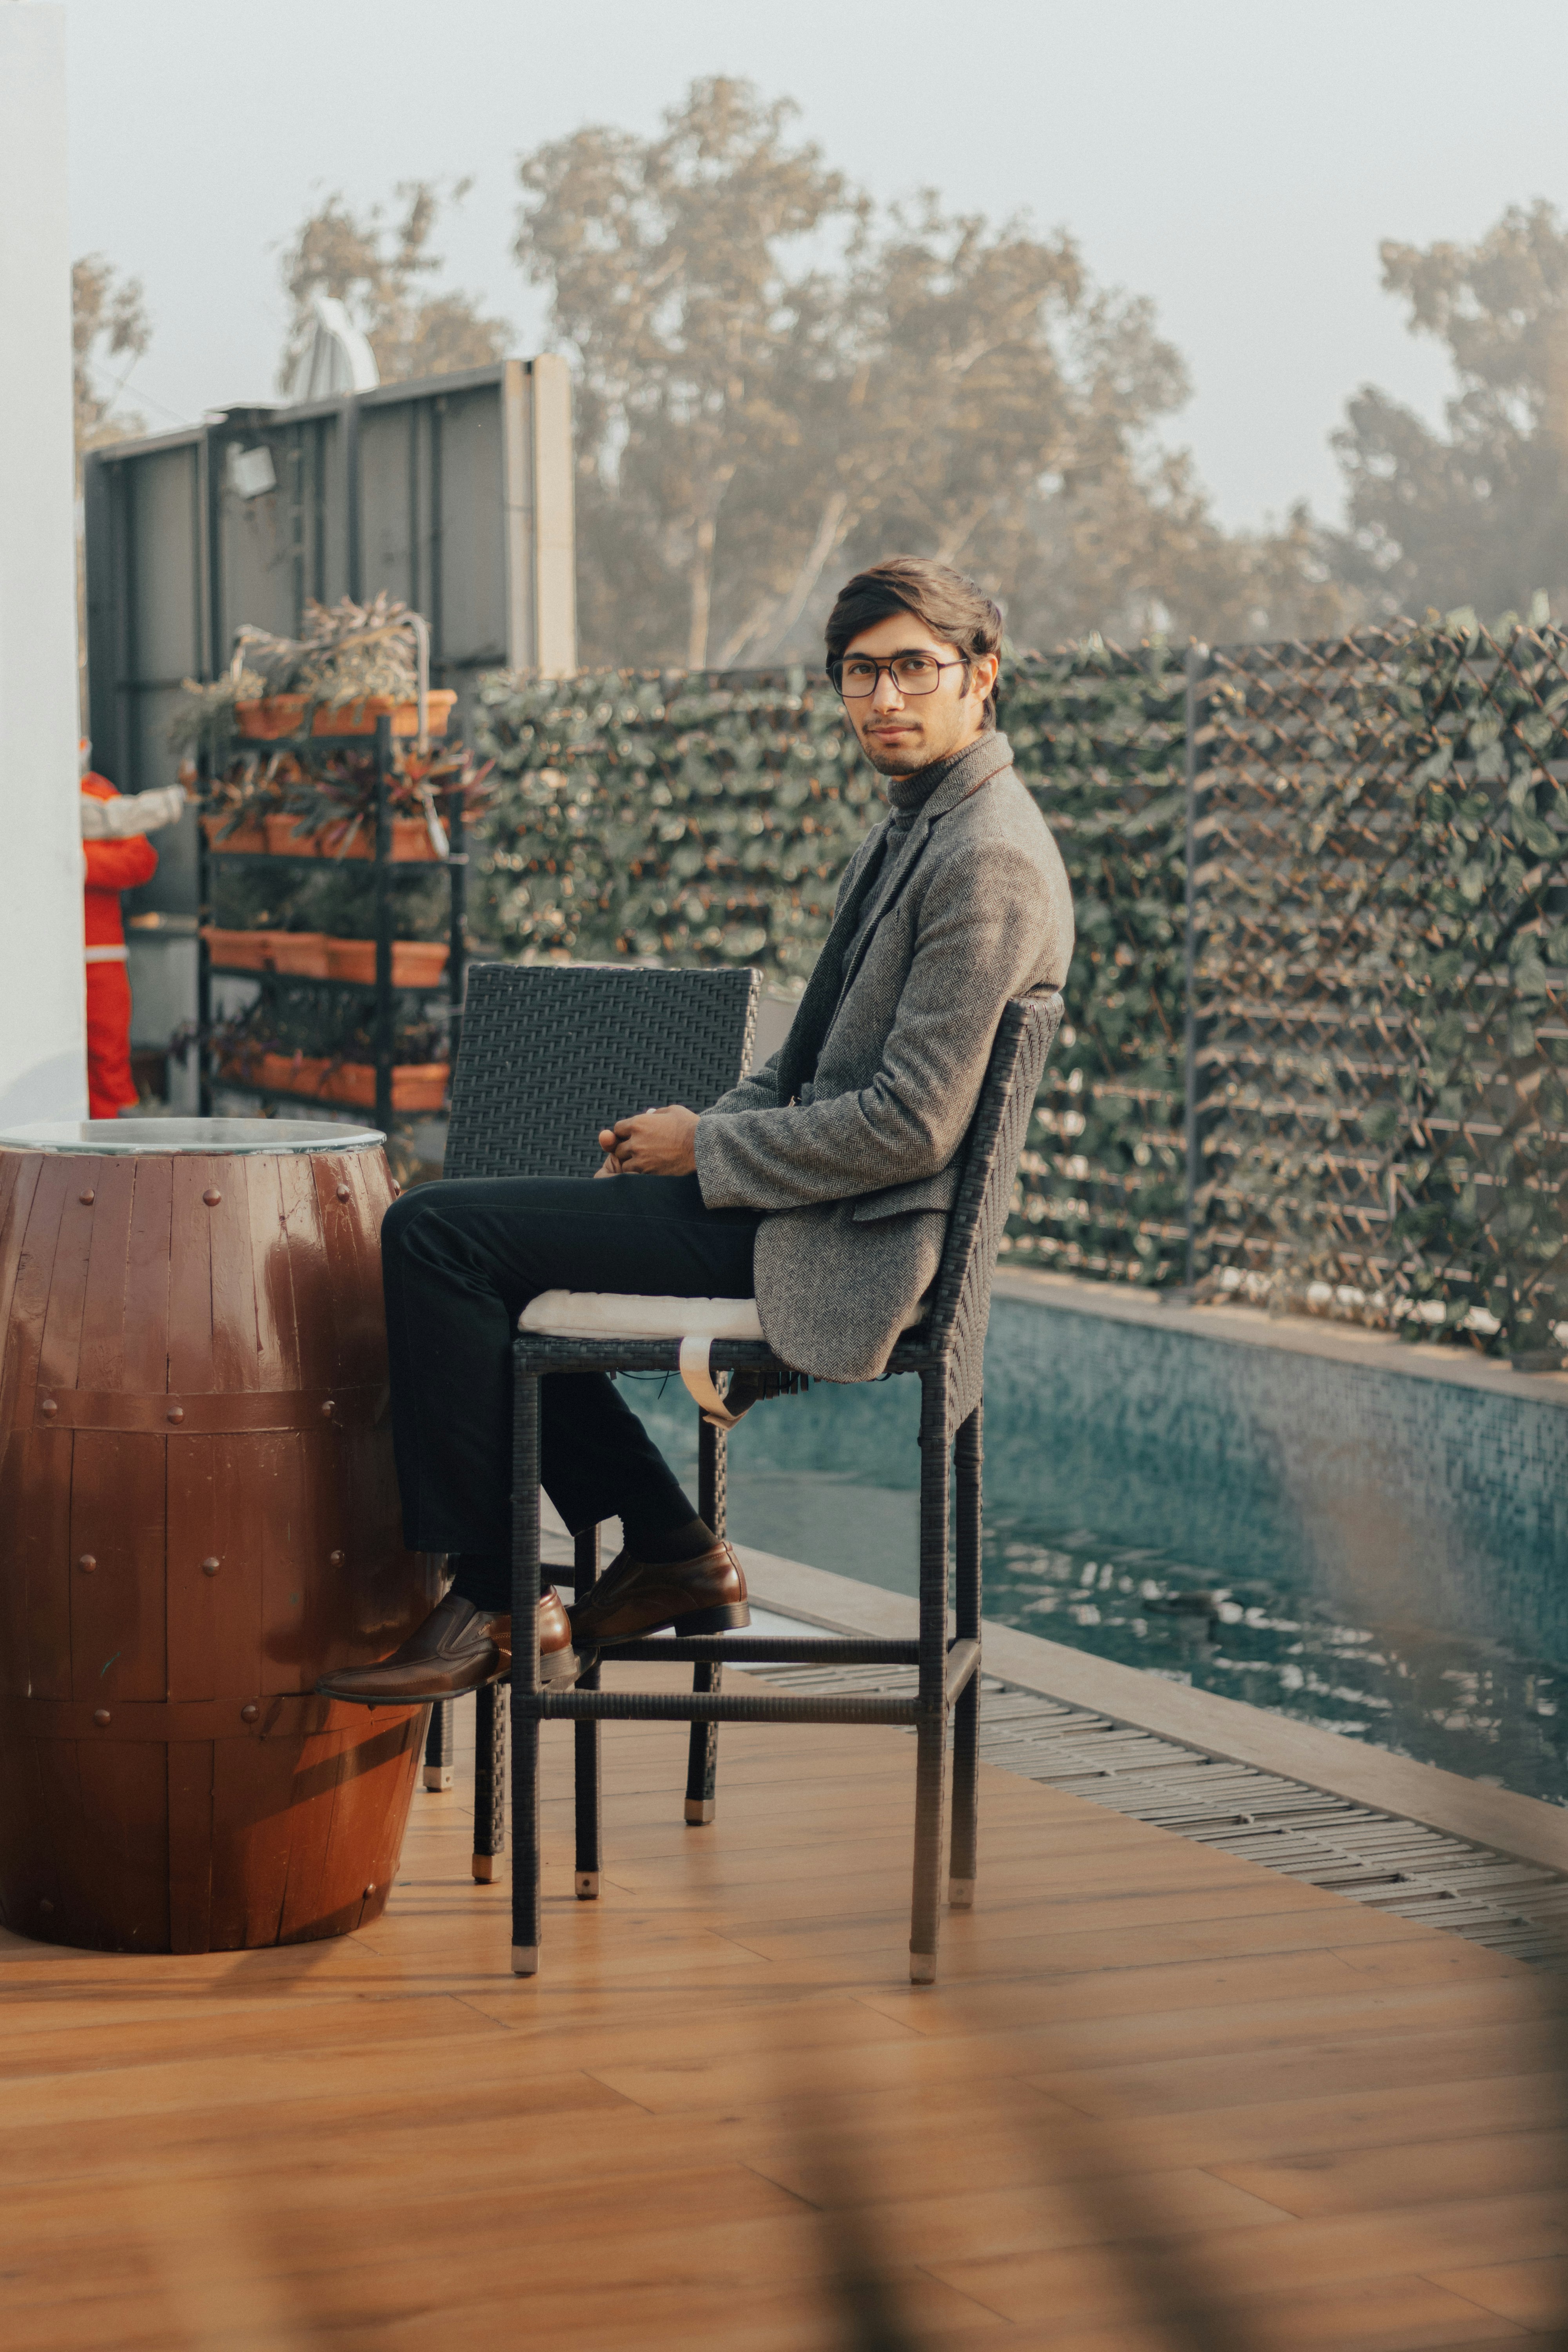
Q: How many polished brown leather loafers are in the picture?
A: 2